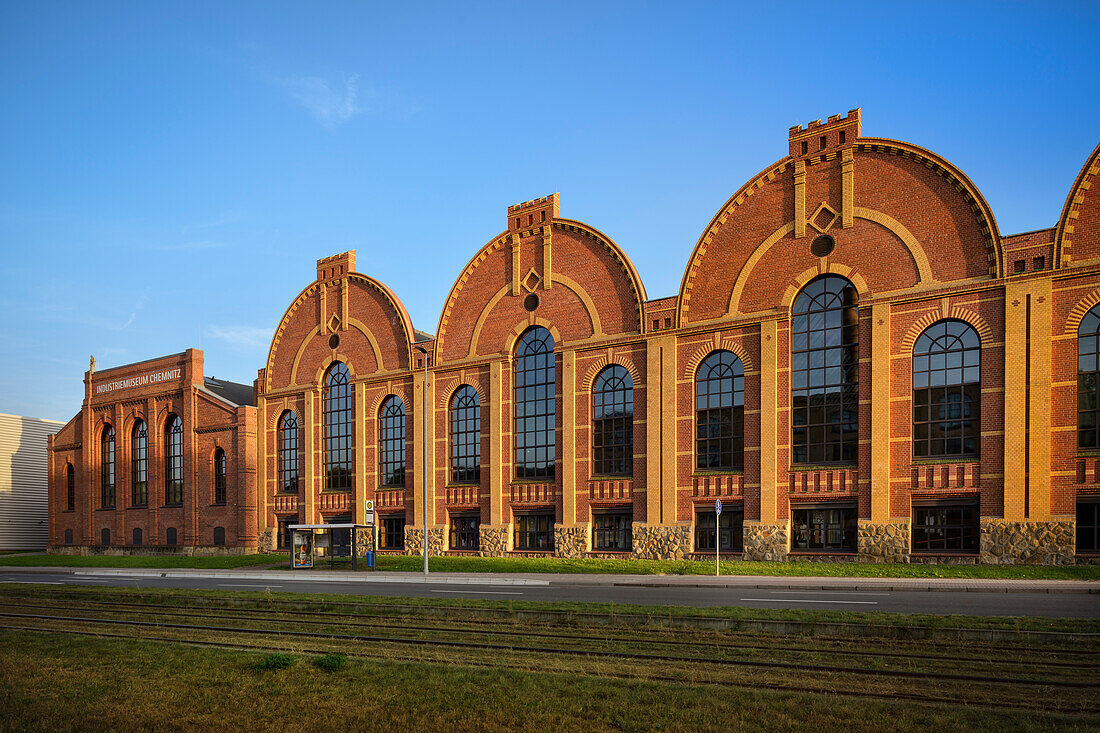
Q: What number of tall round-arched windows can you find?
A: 15